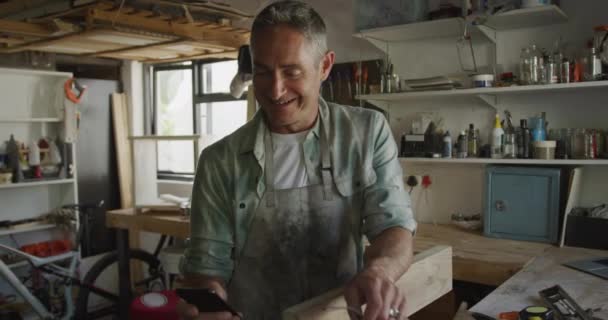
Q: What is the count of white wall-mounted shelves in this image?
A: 3